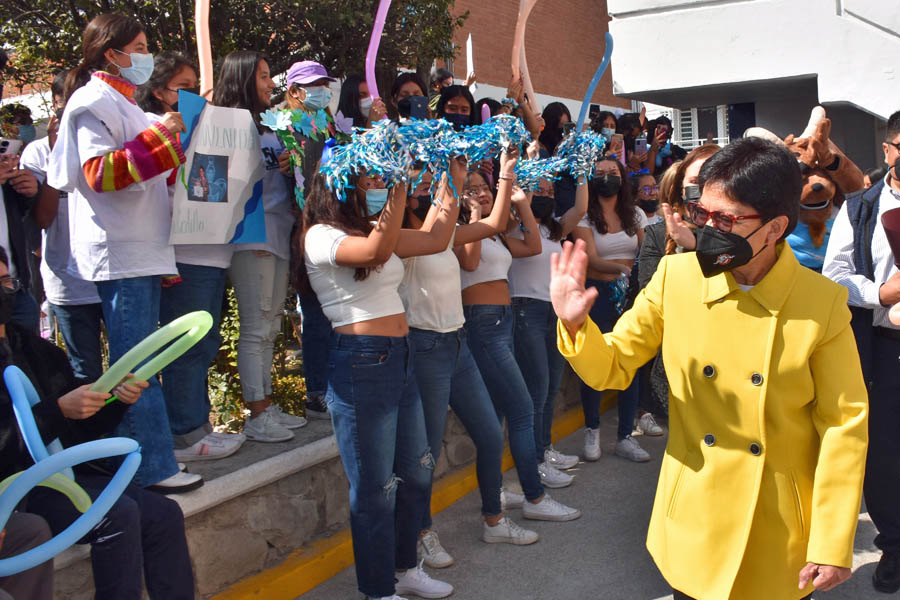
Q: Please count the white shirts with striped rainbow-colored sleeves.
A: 1